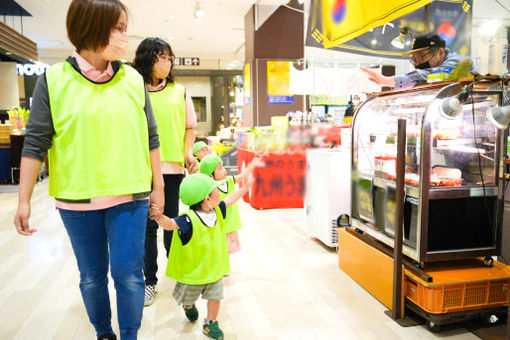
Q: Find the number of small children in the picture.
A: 3